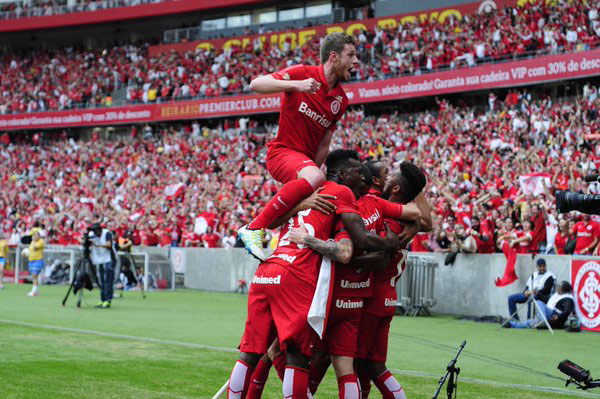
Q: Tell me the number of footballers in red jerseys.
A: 5